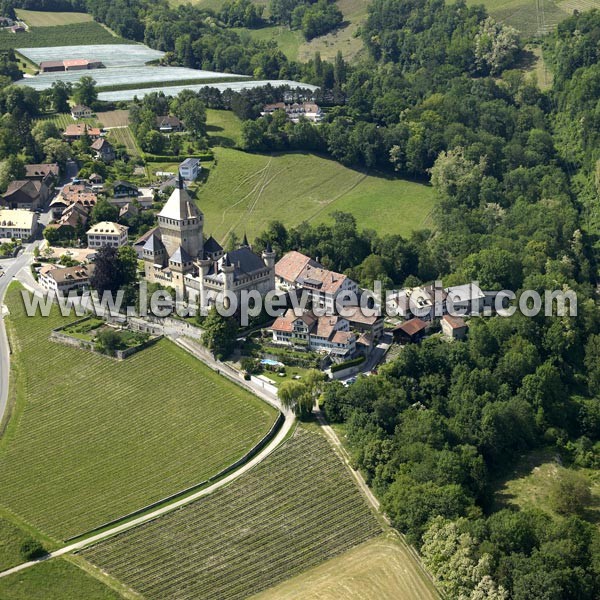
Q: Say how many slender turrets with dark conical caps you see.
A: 4